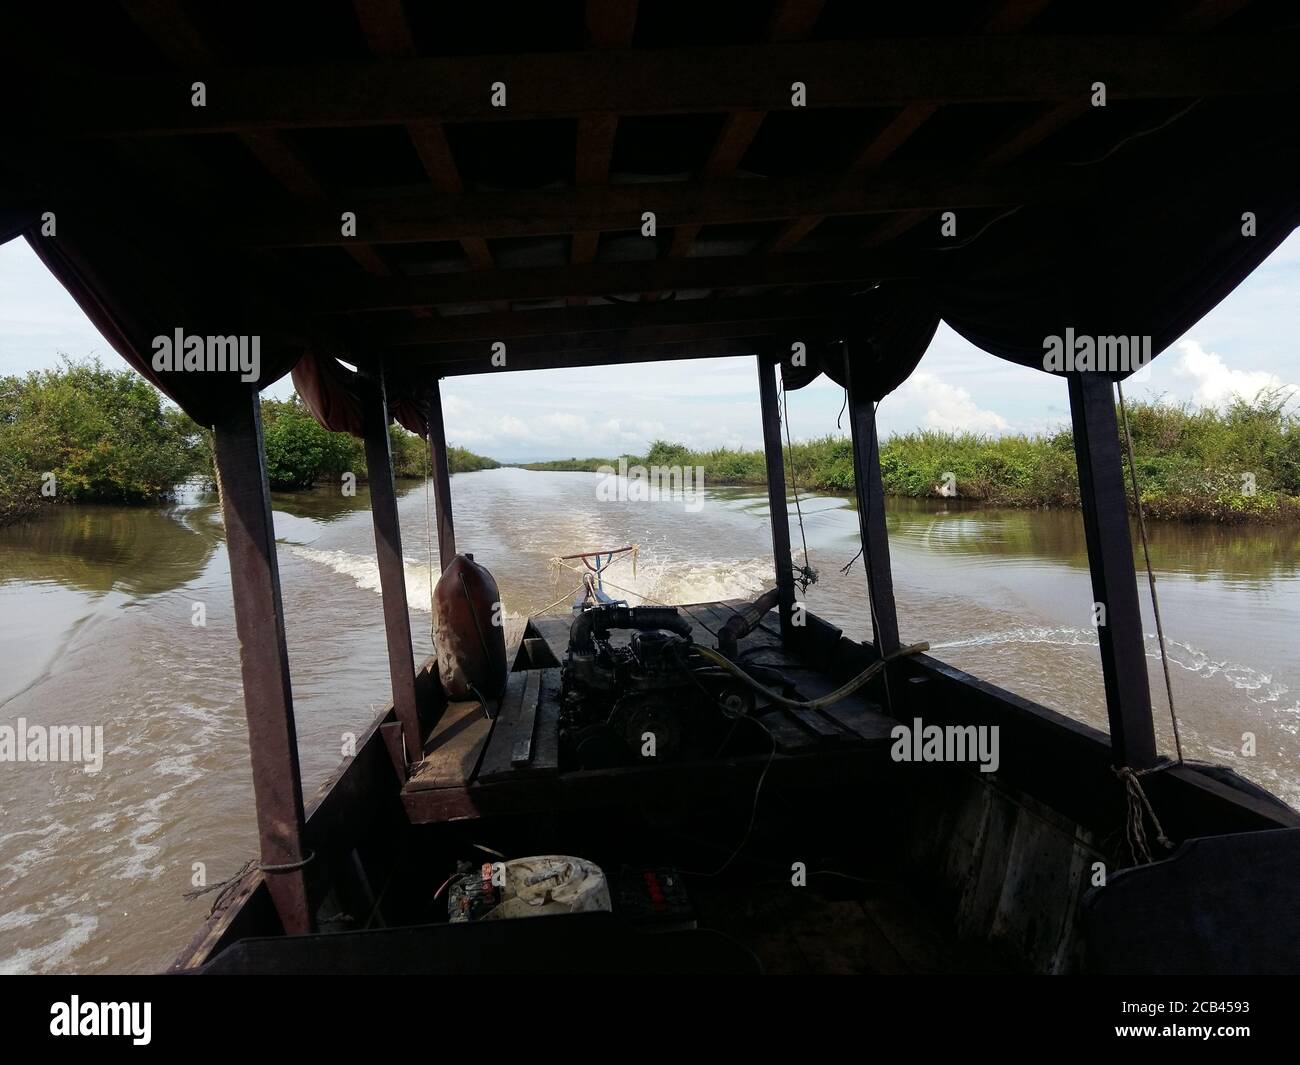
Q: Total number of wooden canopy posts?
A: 6